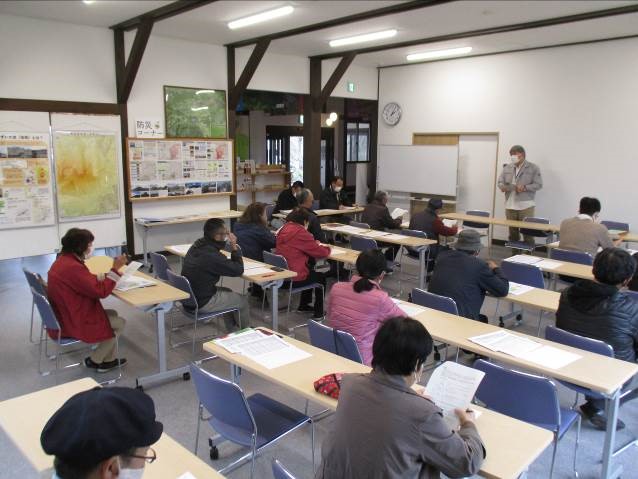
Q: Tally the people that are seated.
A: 15